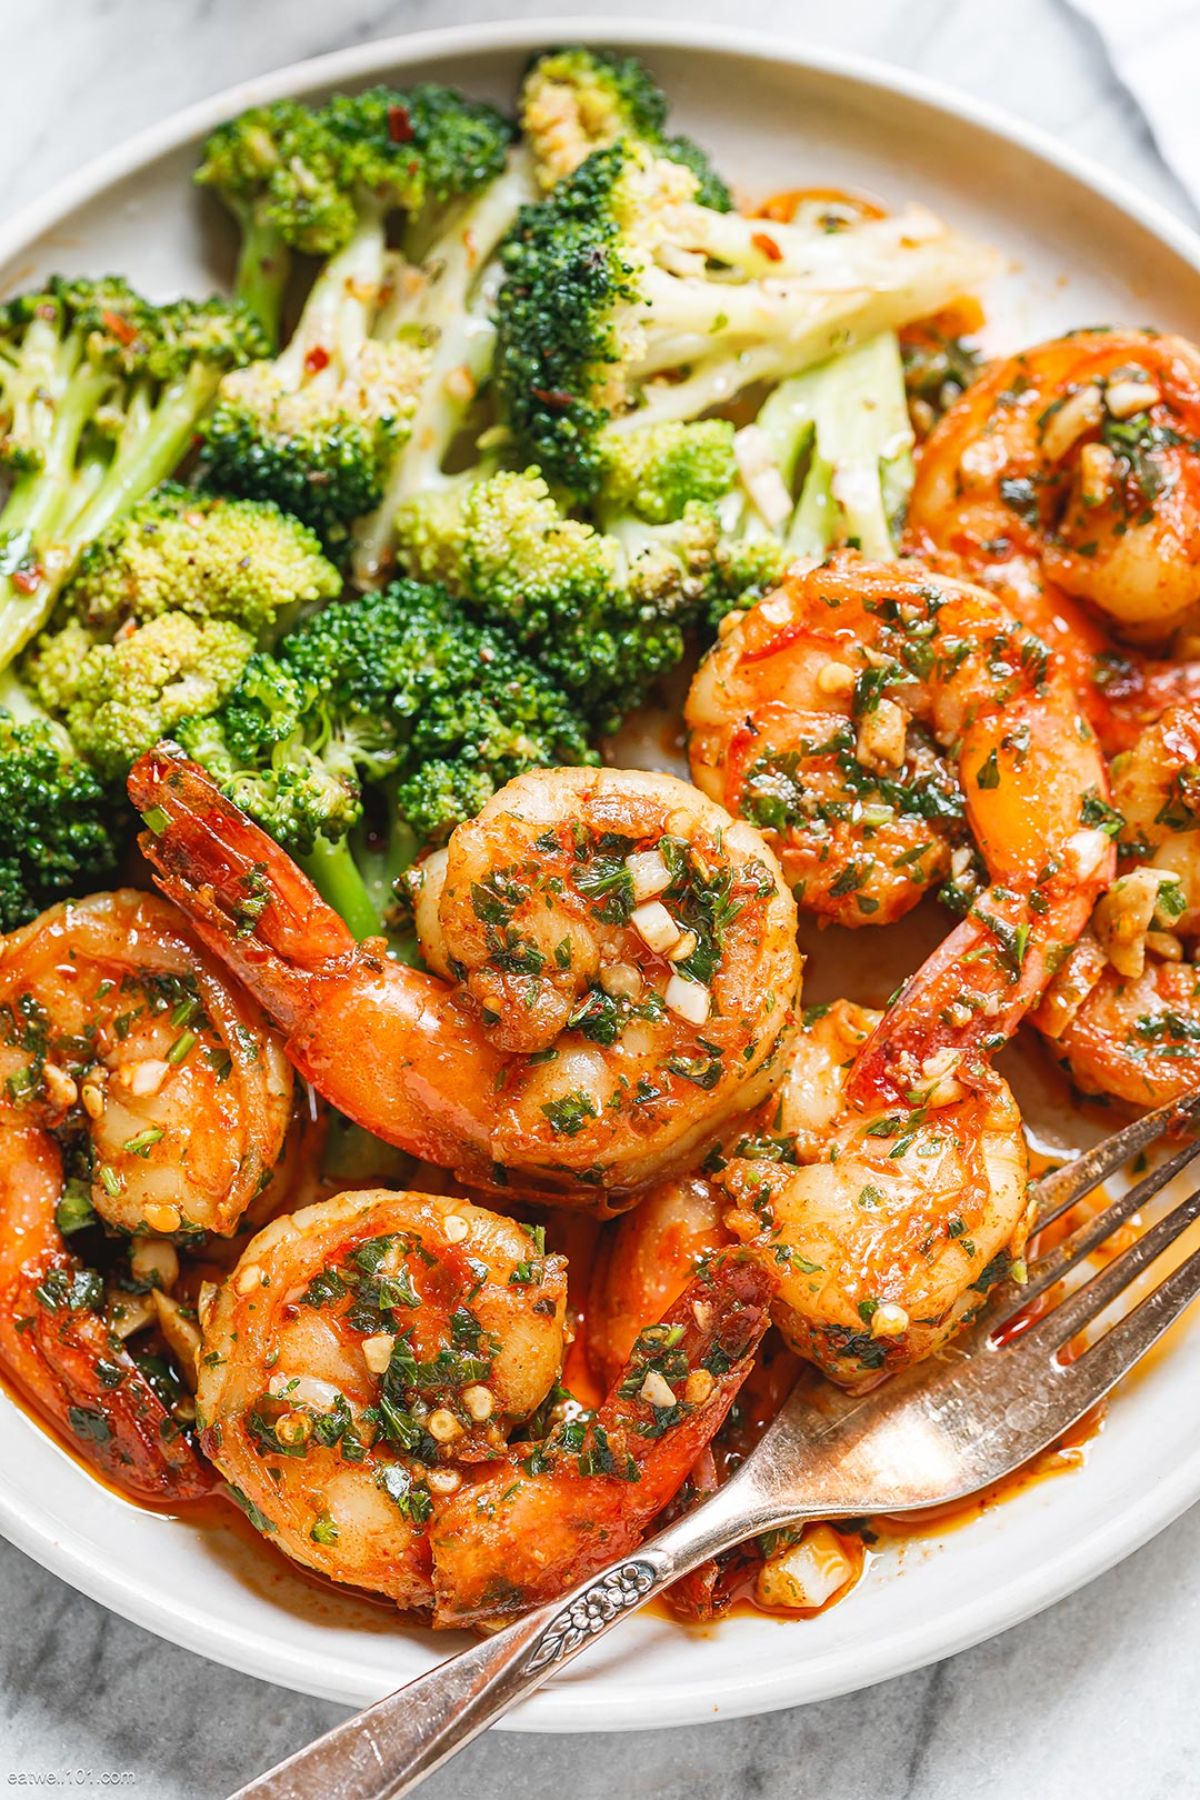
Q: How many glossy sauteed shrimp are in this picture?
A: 7